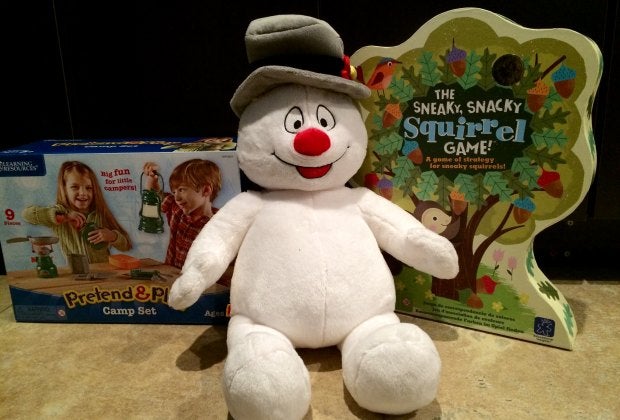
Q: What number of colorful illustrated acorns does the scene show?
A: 12